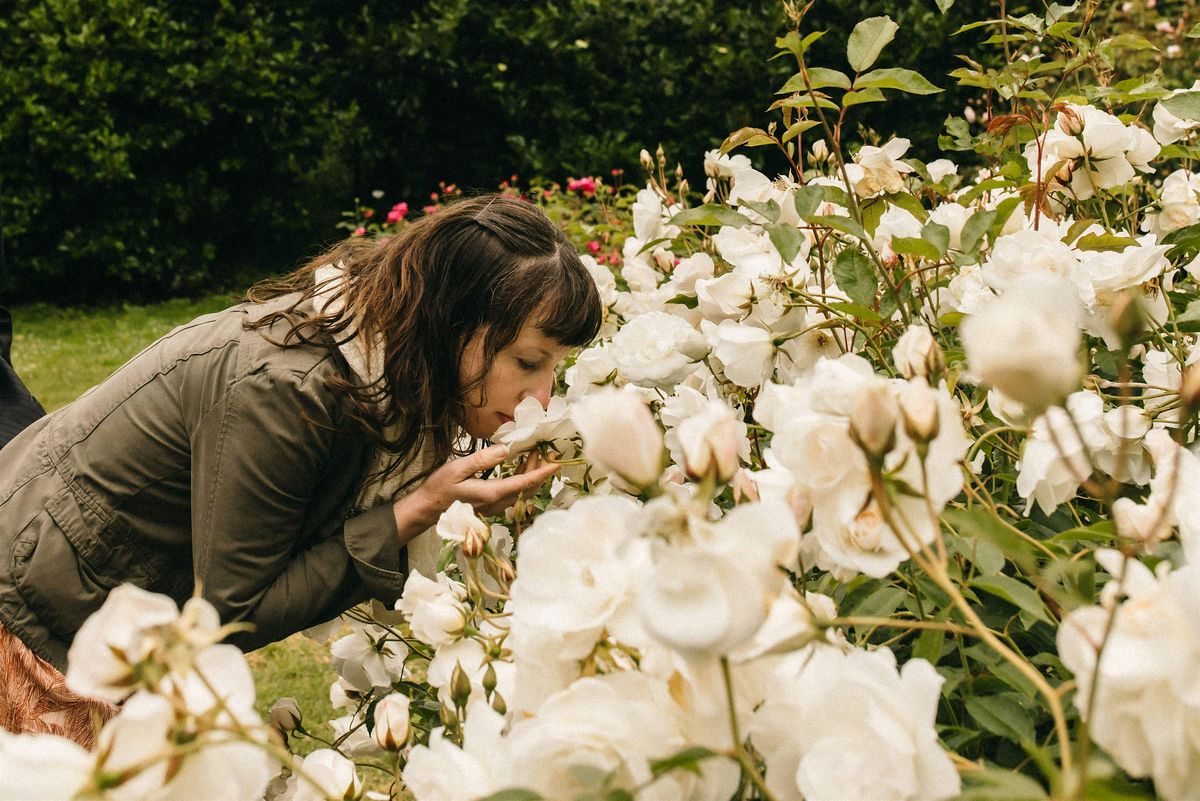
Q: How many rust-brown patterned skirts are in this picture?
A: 1